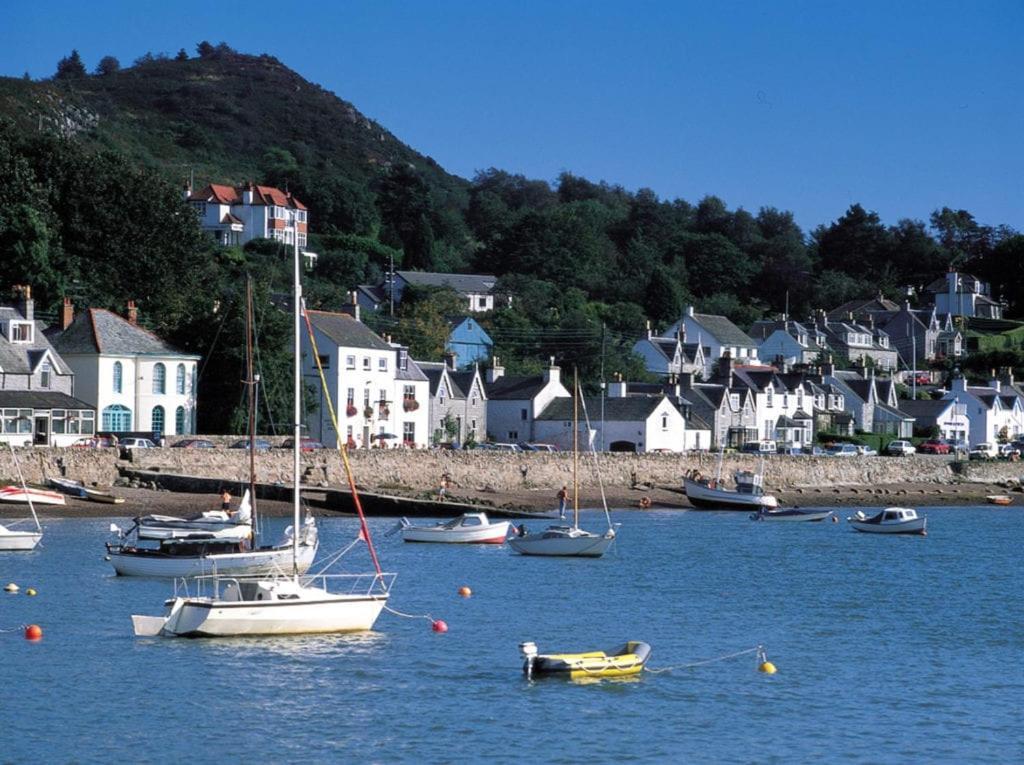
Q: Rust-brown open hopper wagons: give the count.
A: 0